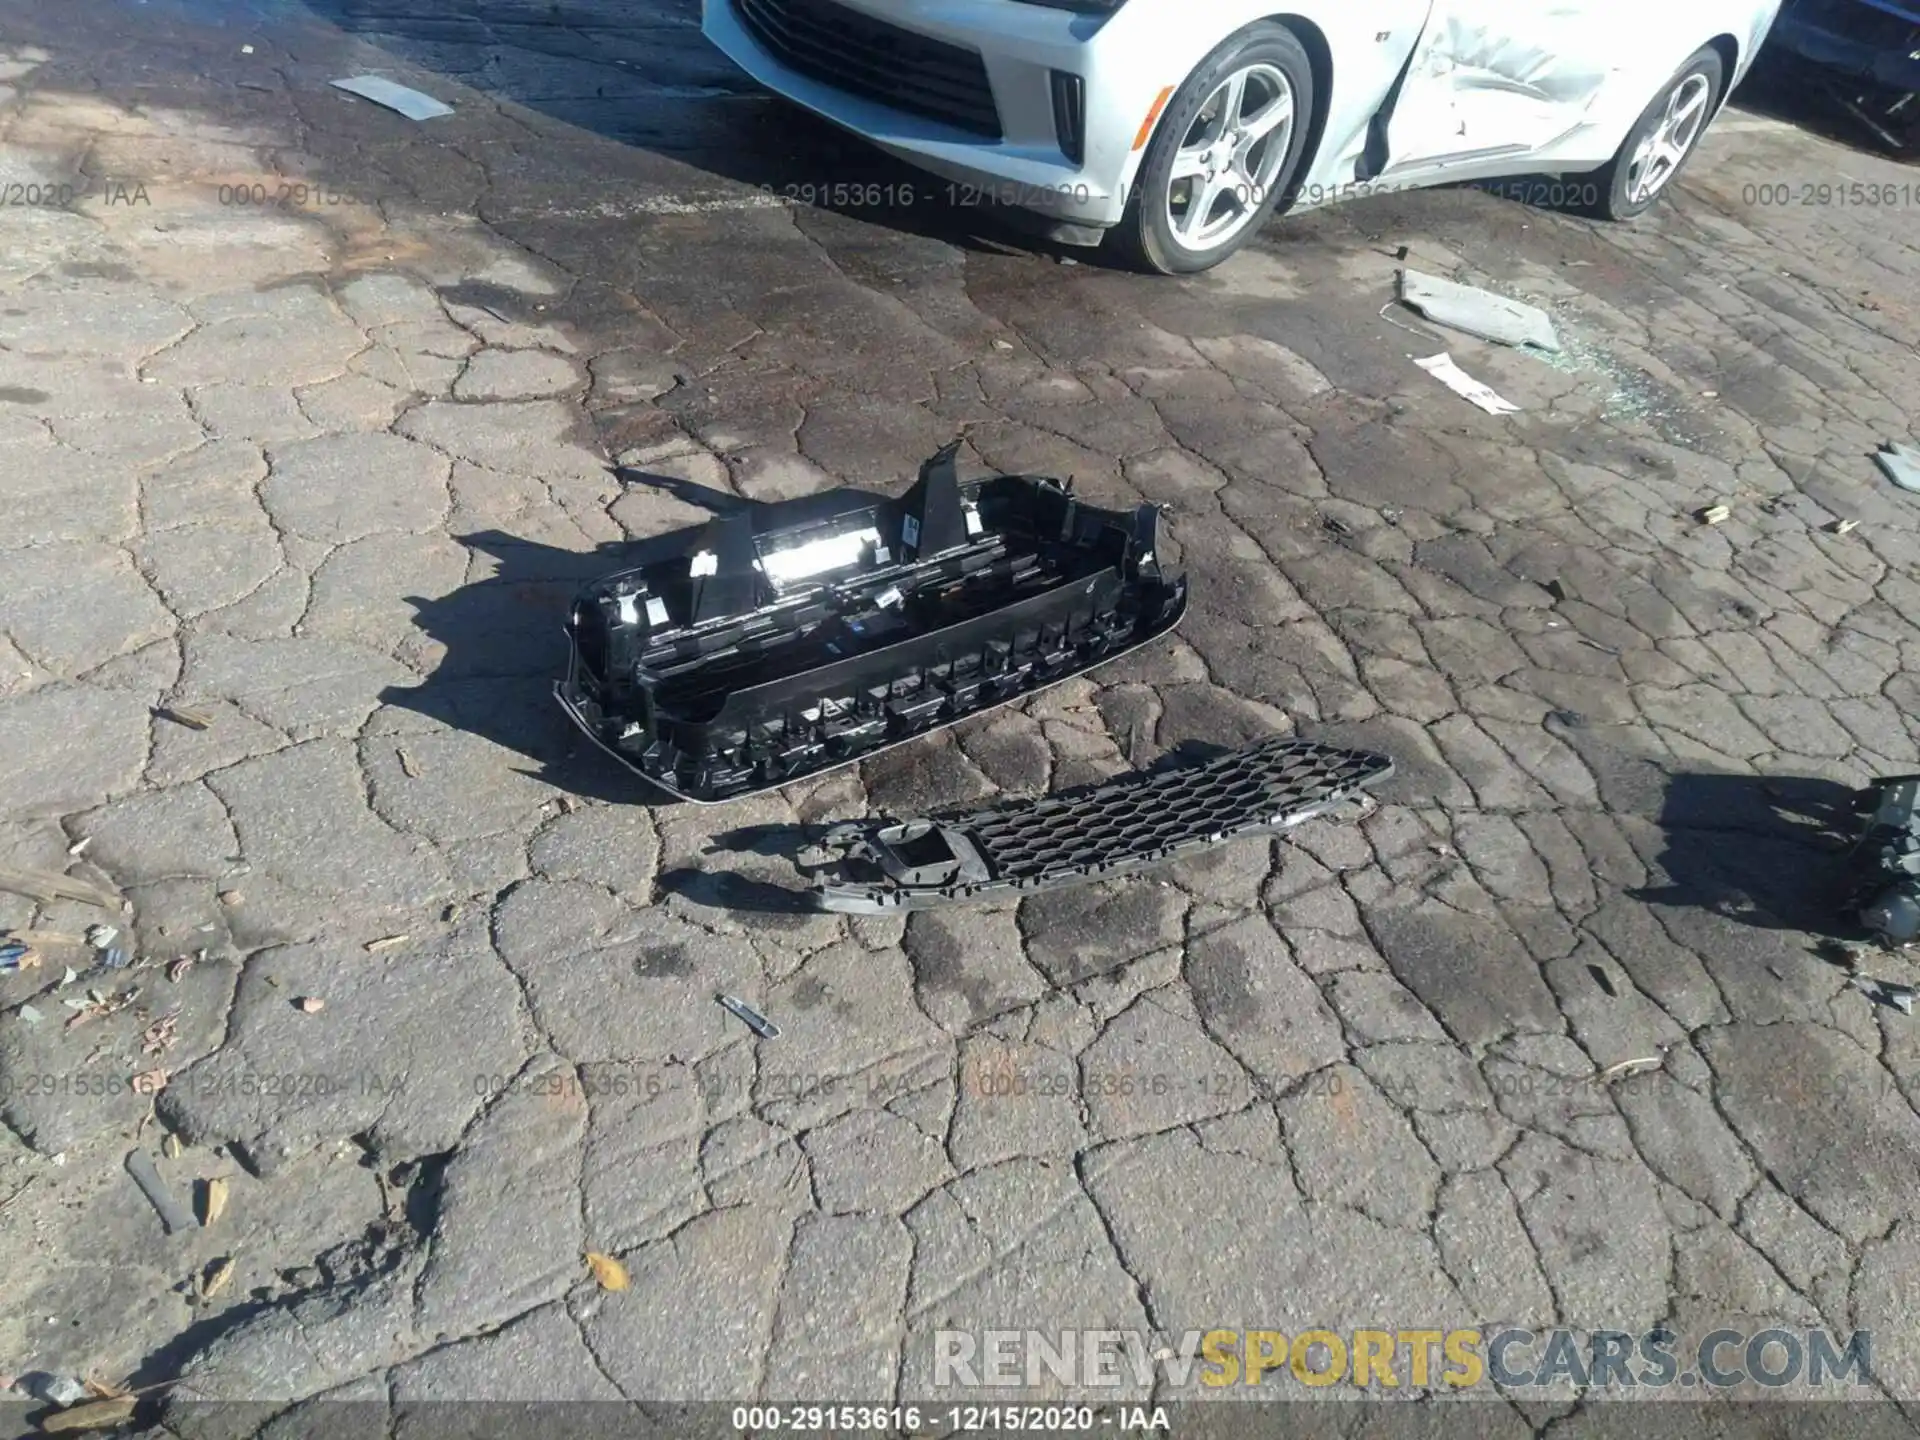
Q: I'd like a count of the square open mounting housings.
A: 1